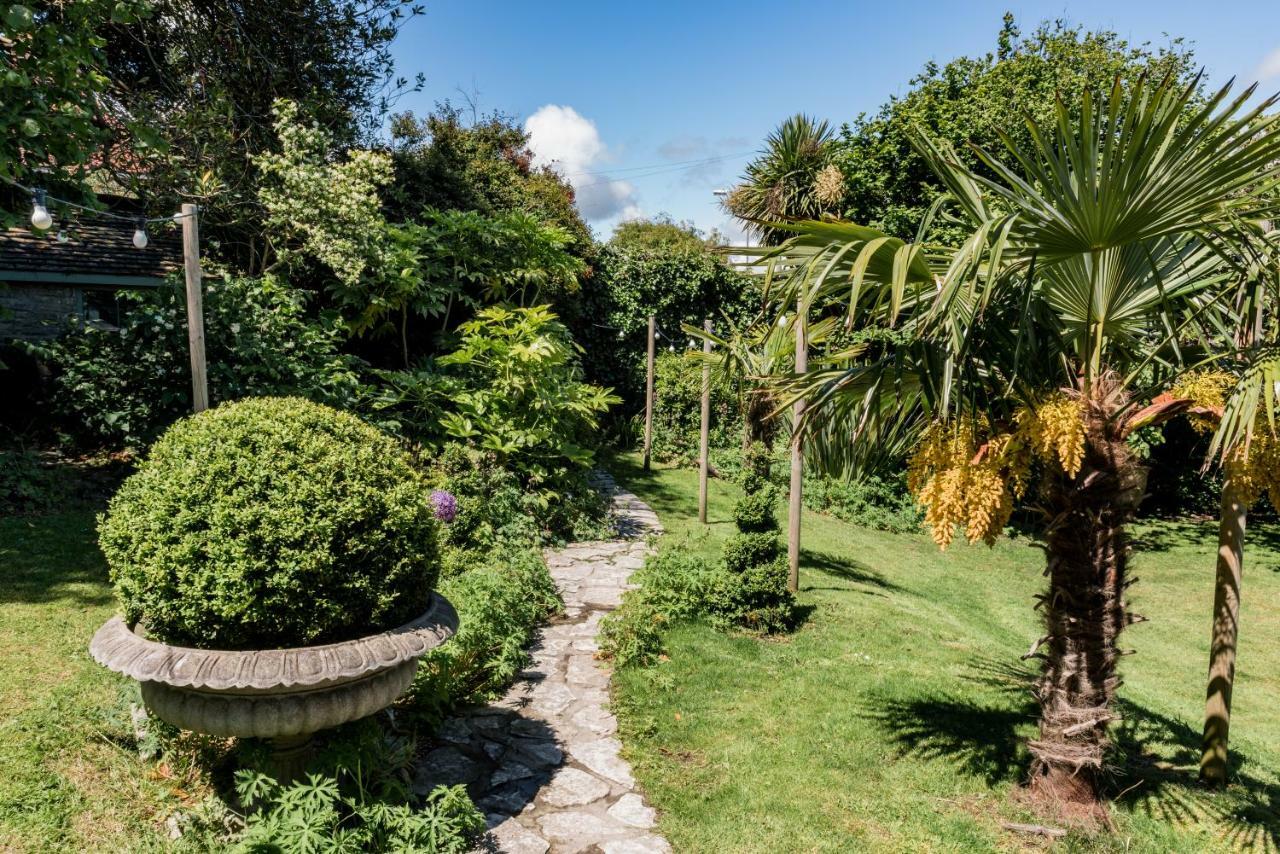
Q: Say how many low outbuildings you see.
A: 1